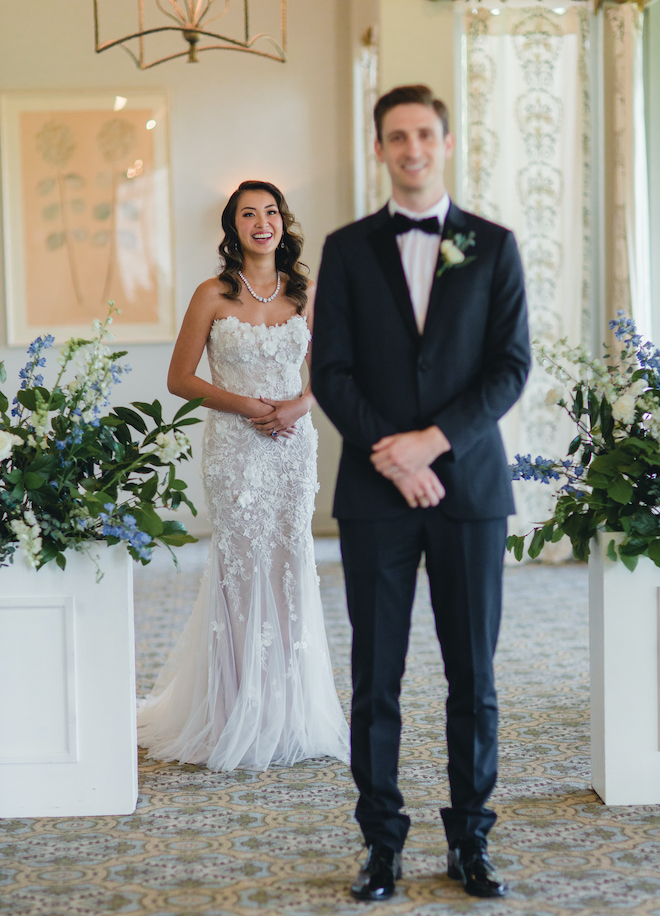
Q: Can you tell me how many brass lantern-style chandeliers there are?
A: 1